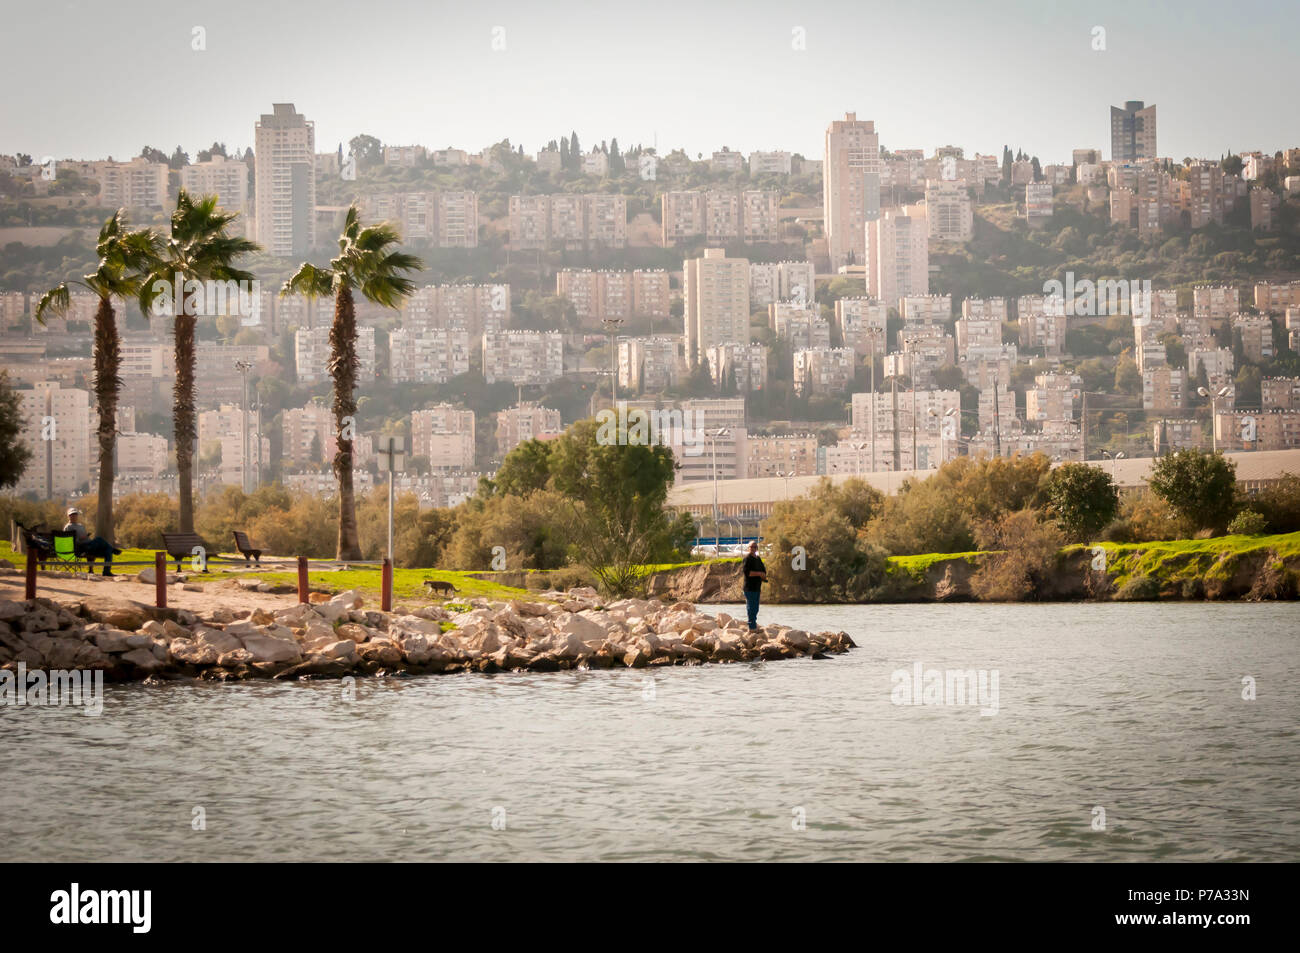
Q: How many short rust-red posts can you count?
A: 4